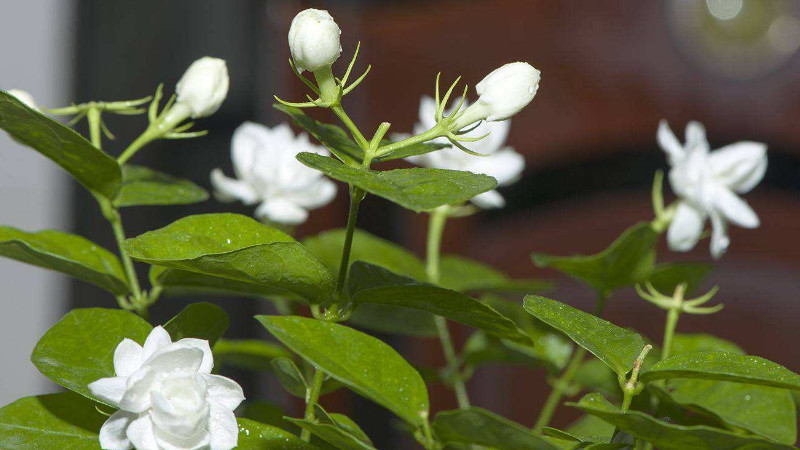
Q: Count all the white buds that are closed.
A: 3